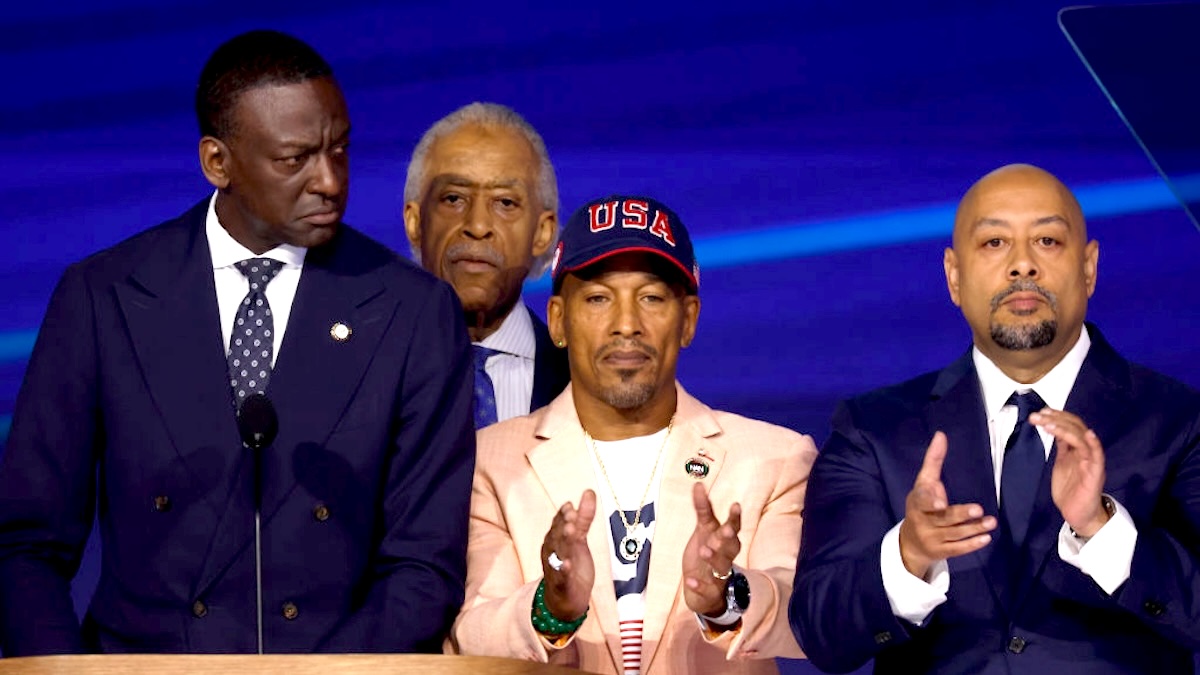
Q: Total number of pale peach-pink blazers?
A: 1